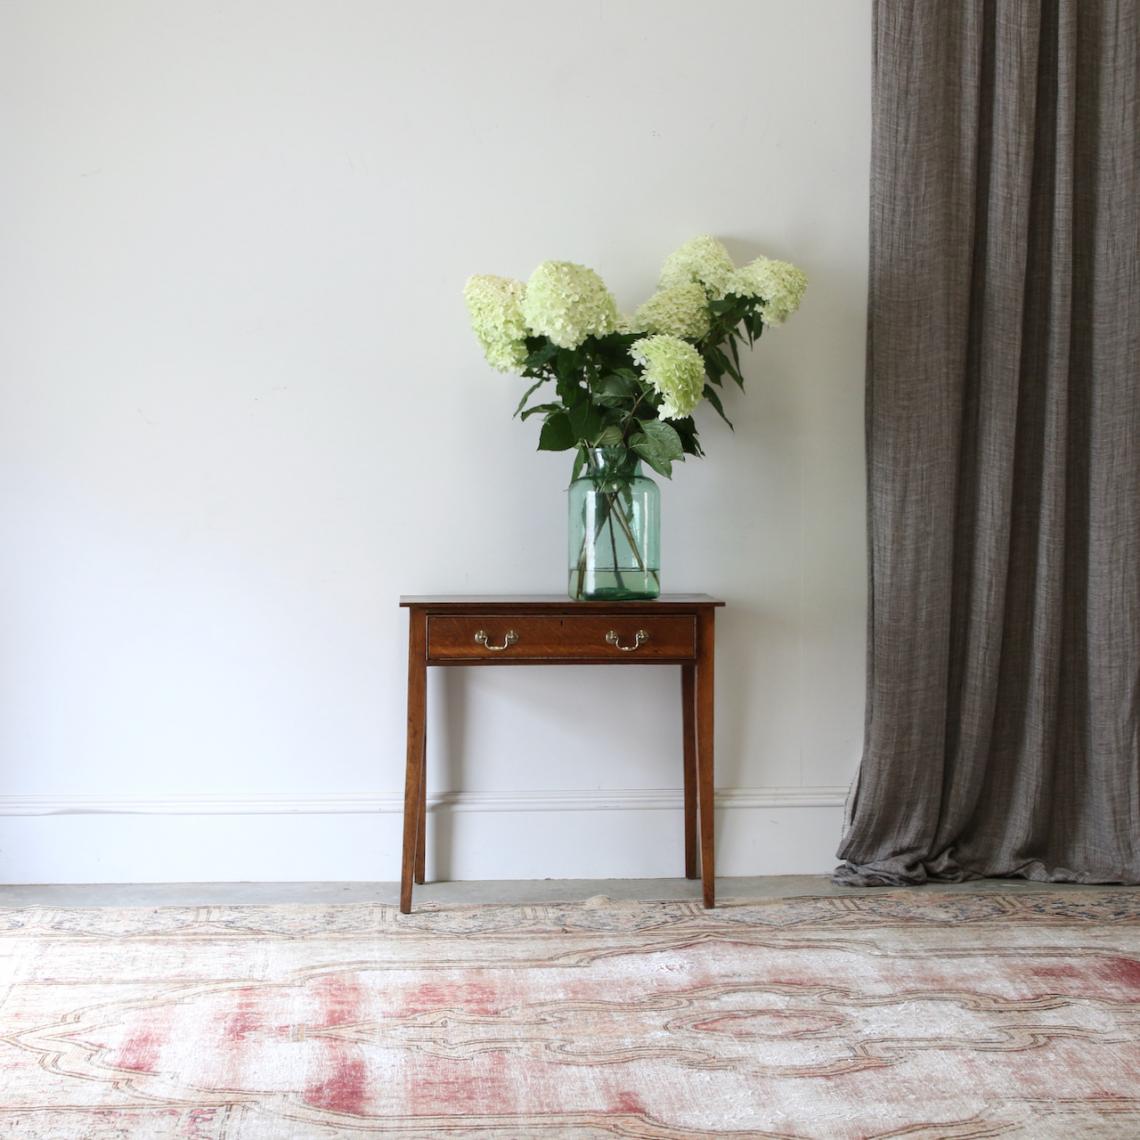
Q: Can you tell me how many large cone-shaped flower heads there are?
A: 6